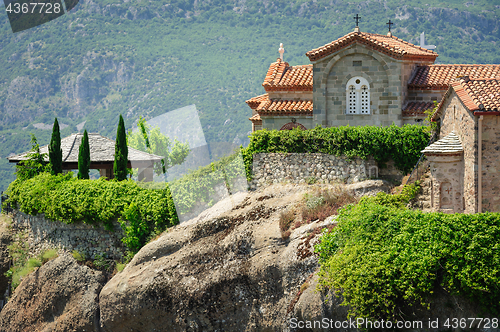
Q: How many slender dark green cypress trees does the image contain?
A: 3